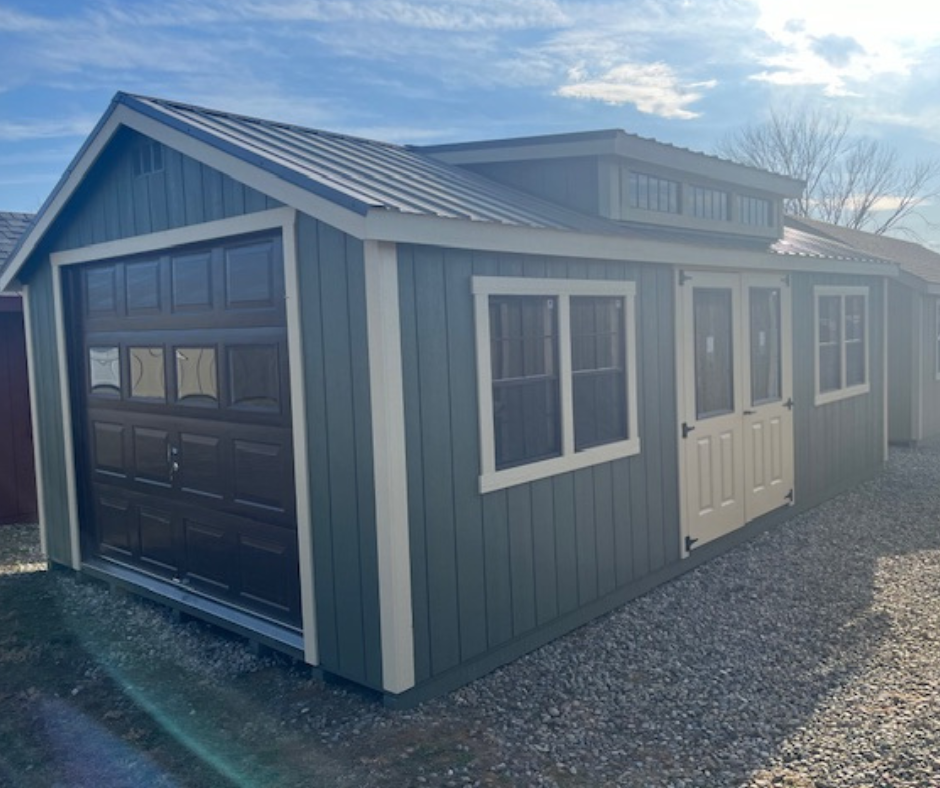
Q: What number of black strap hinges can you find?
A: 6